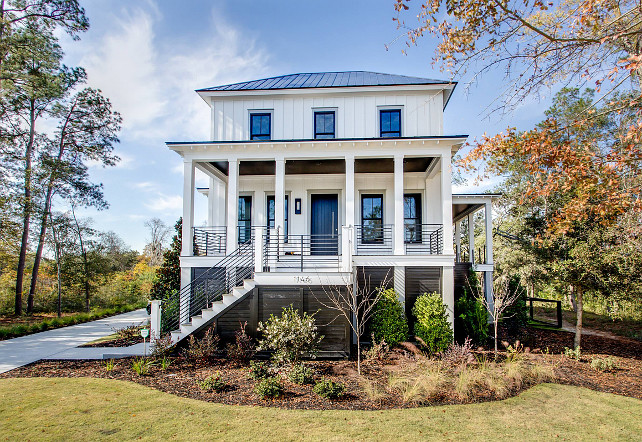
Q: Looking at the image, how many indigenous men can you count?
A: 0